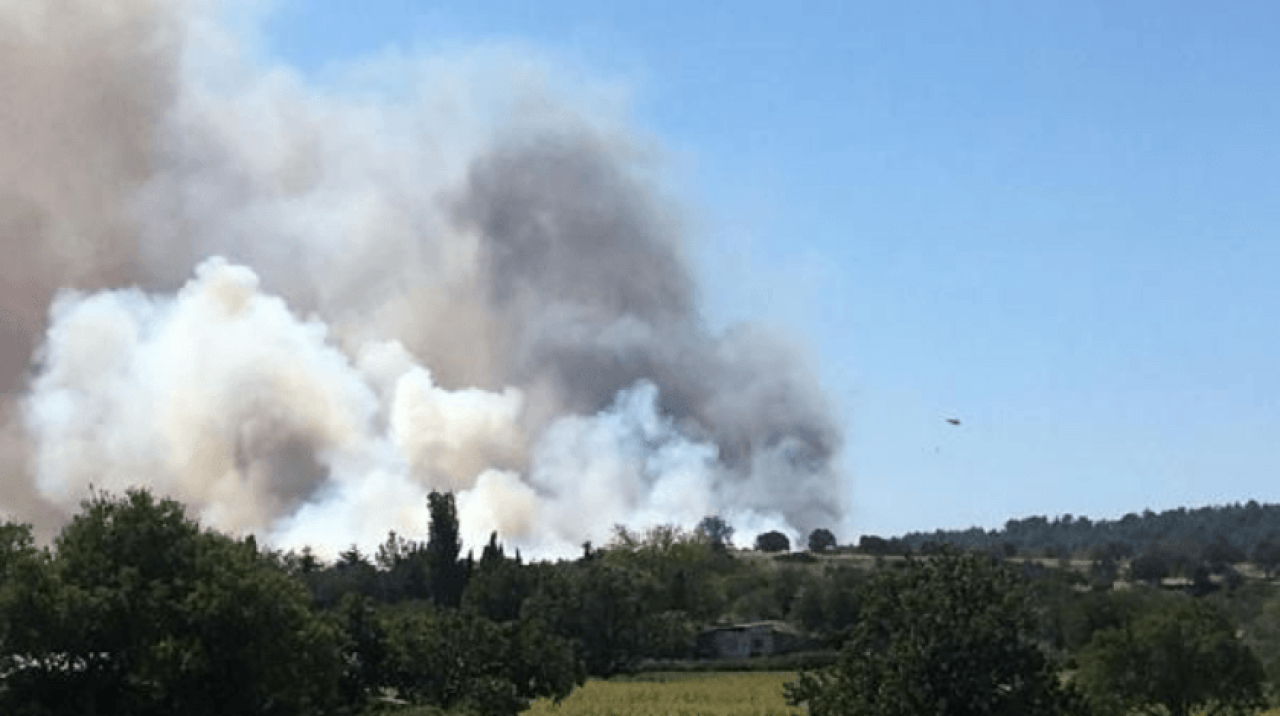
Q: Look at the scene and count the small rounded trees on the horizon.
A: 2